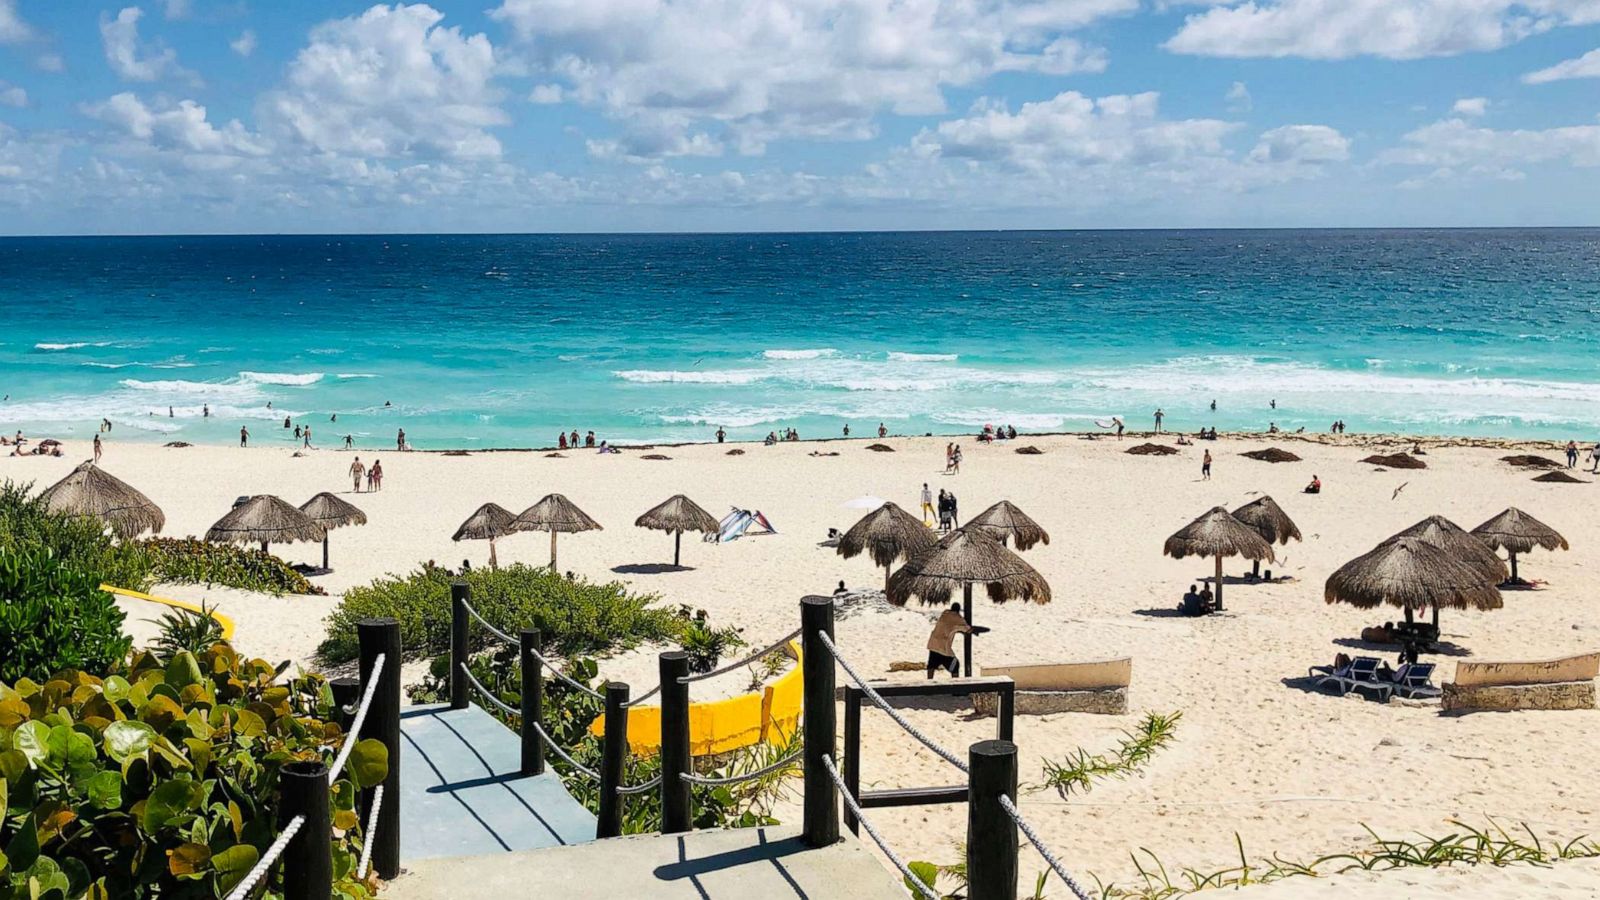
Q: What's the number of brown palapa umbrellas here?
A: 14